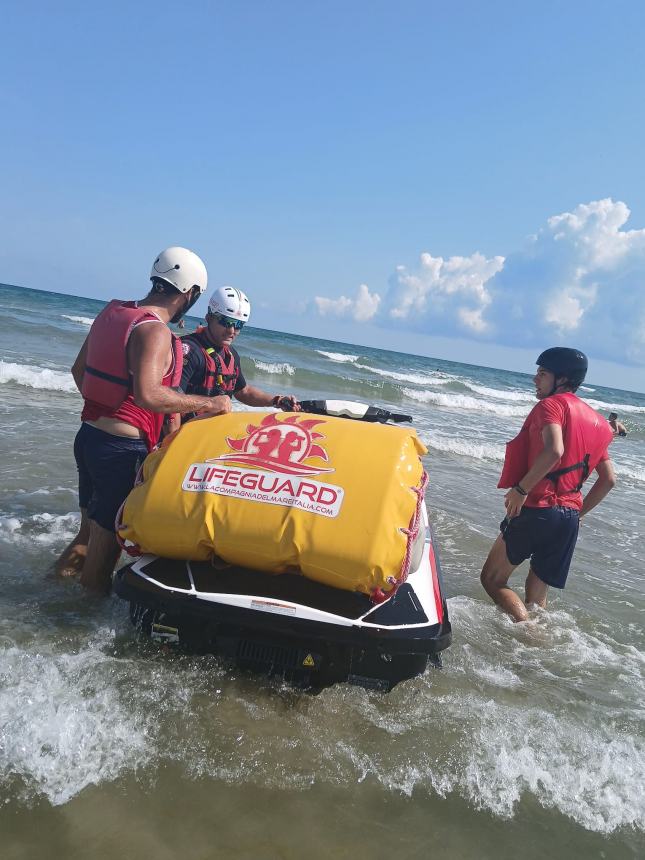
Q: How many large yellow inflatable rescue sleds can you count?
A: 1